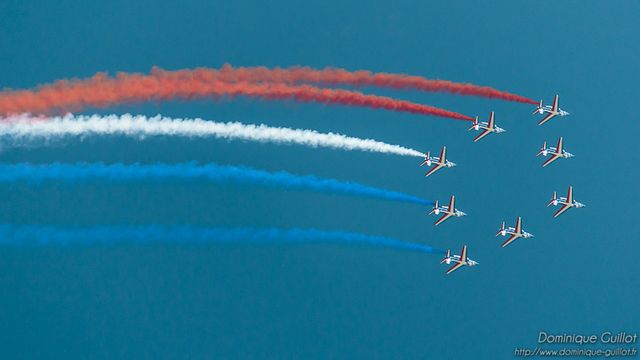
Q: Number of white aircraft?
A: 8